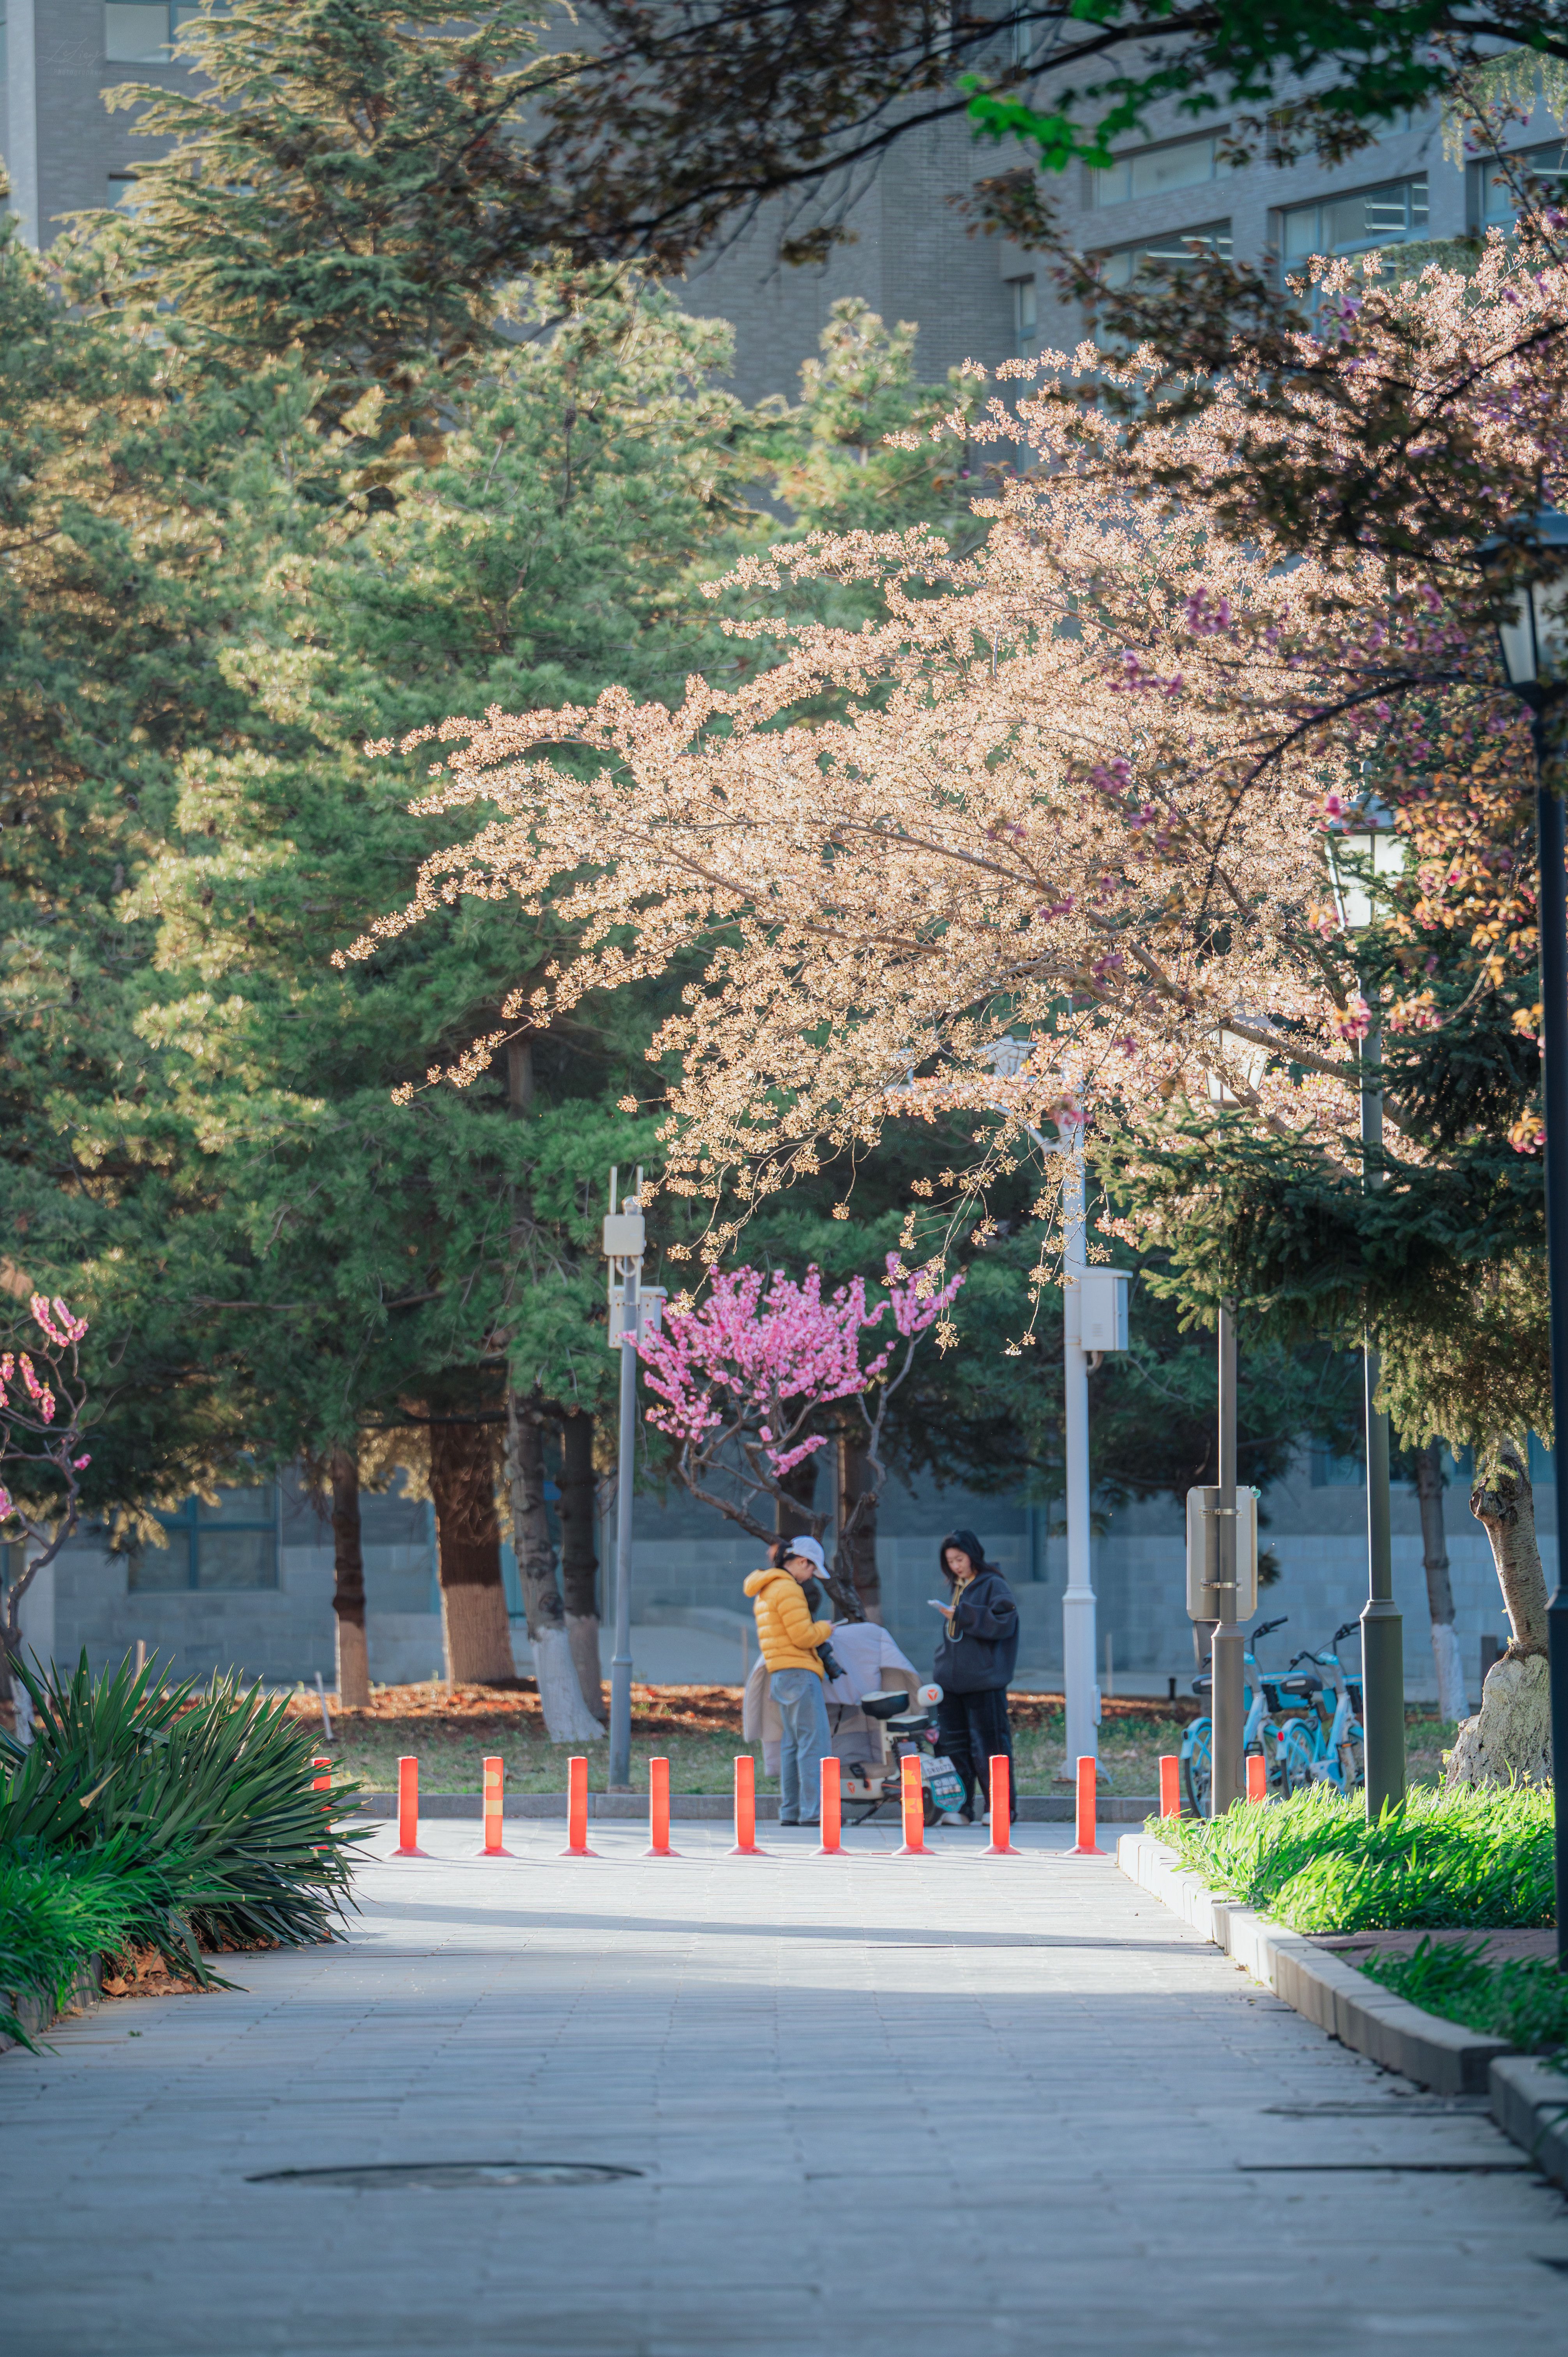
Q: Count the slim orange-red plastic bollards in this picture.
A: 12